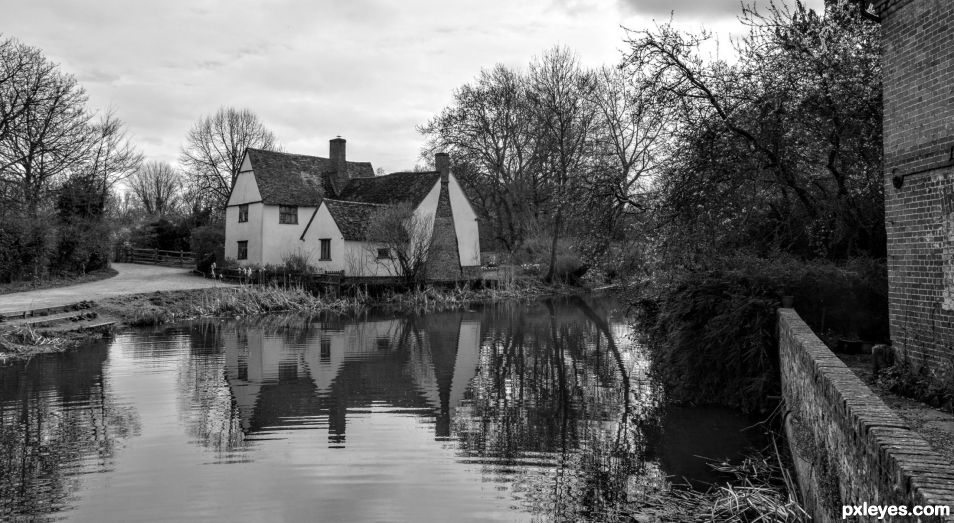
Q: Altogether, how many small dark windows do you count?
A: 5